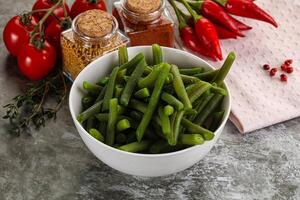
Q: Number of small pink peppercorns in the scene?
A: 6